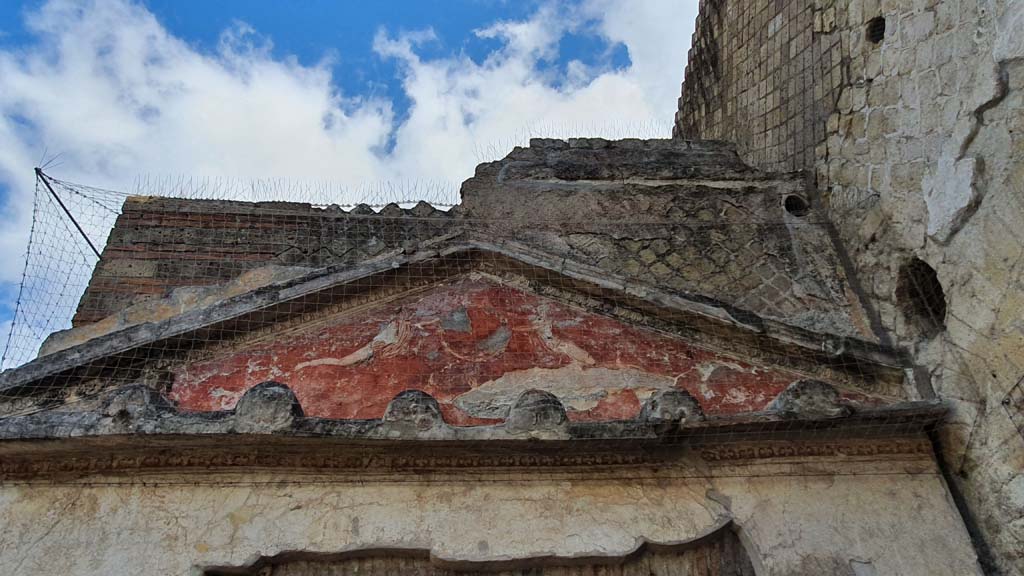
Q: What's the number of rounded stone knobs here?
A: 6